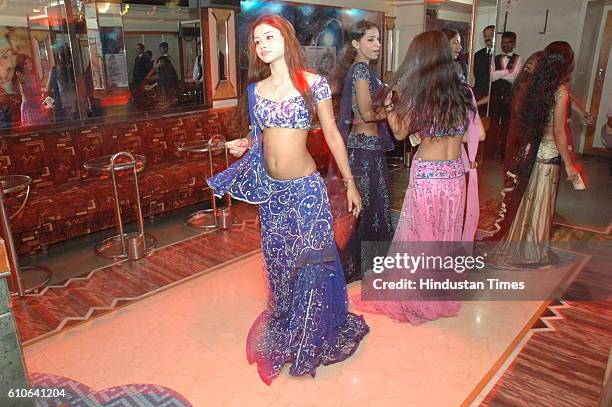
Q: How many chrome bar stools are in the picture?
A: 3